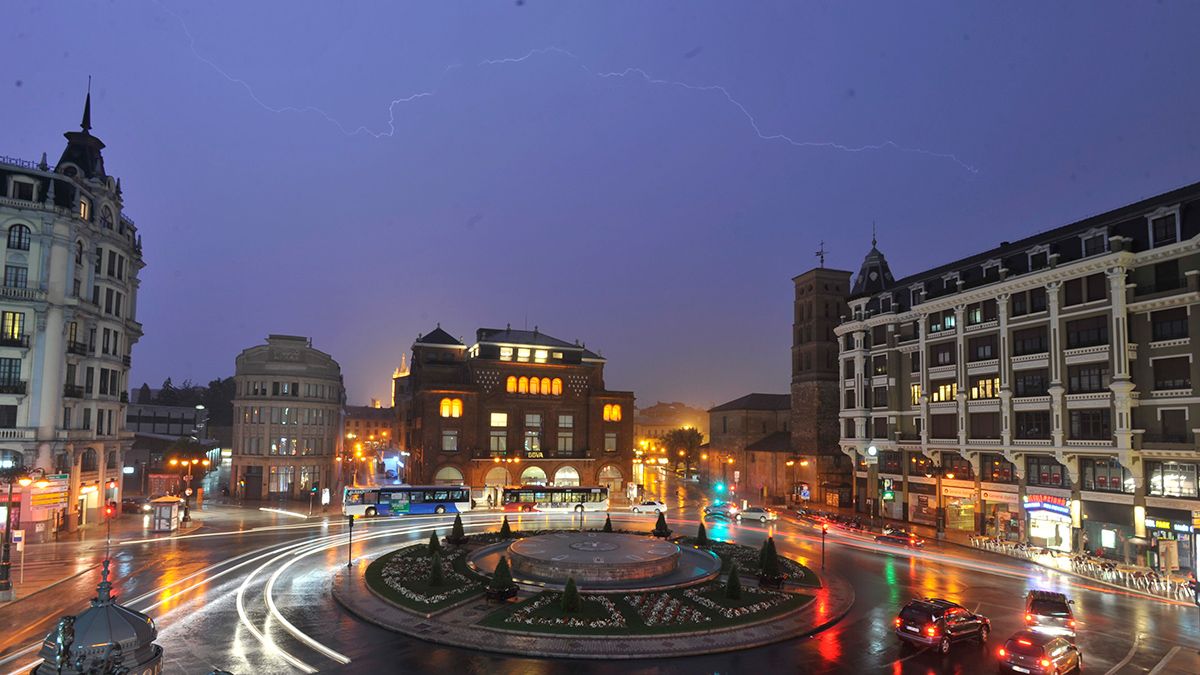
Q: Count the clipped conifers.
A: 12